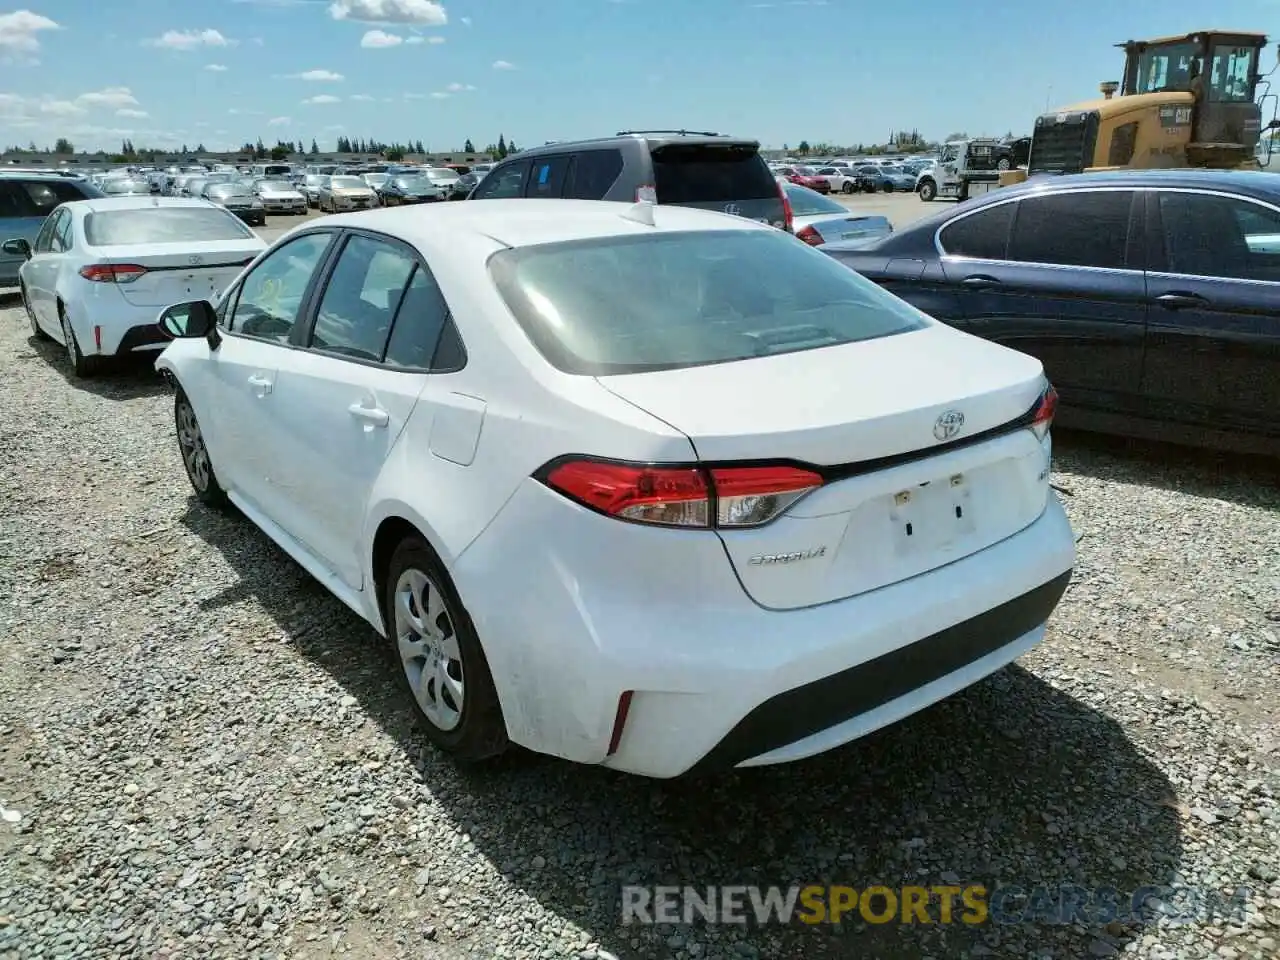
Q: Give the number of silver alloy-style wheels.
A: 2